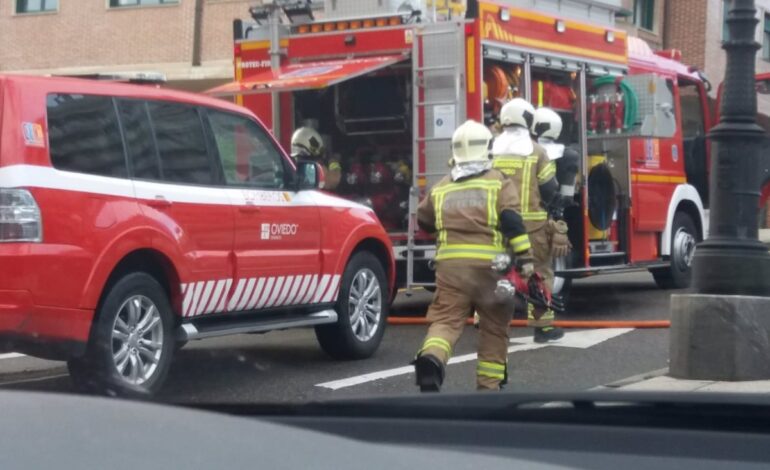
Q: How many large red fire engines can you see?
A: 1